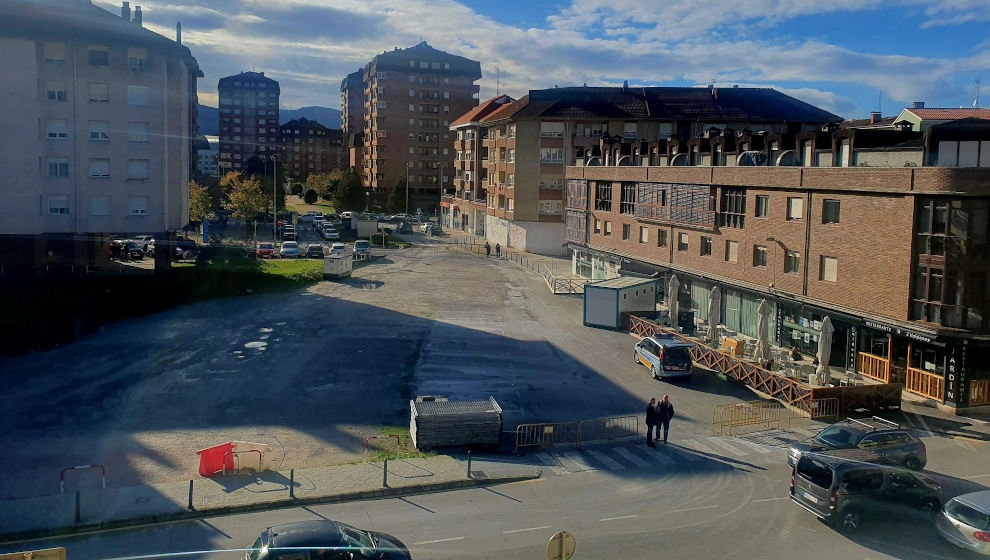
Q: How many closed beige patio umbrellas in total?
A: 4